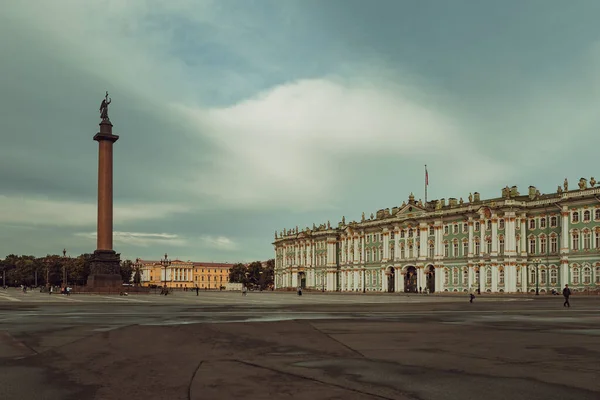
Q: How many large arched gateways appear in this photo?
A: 3